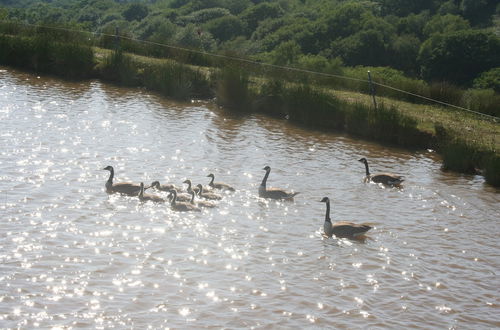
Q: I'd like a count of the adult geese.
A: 4